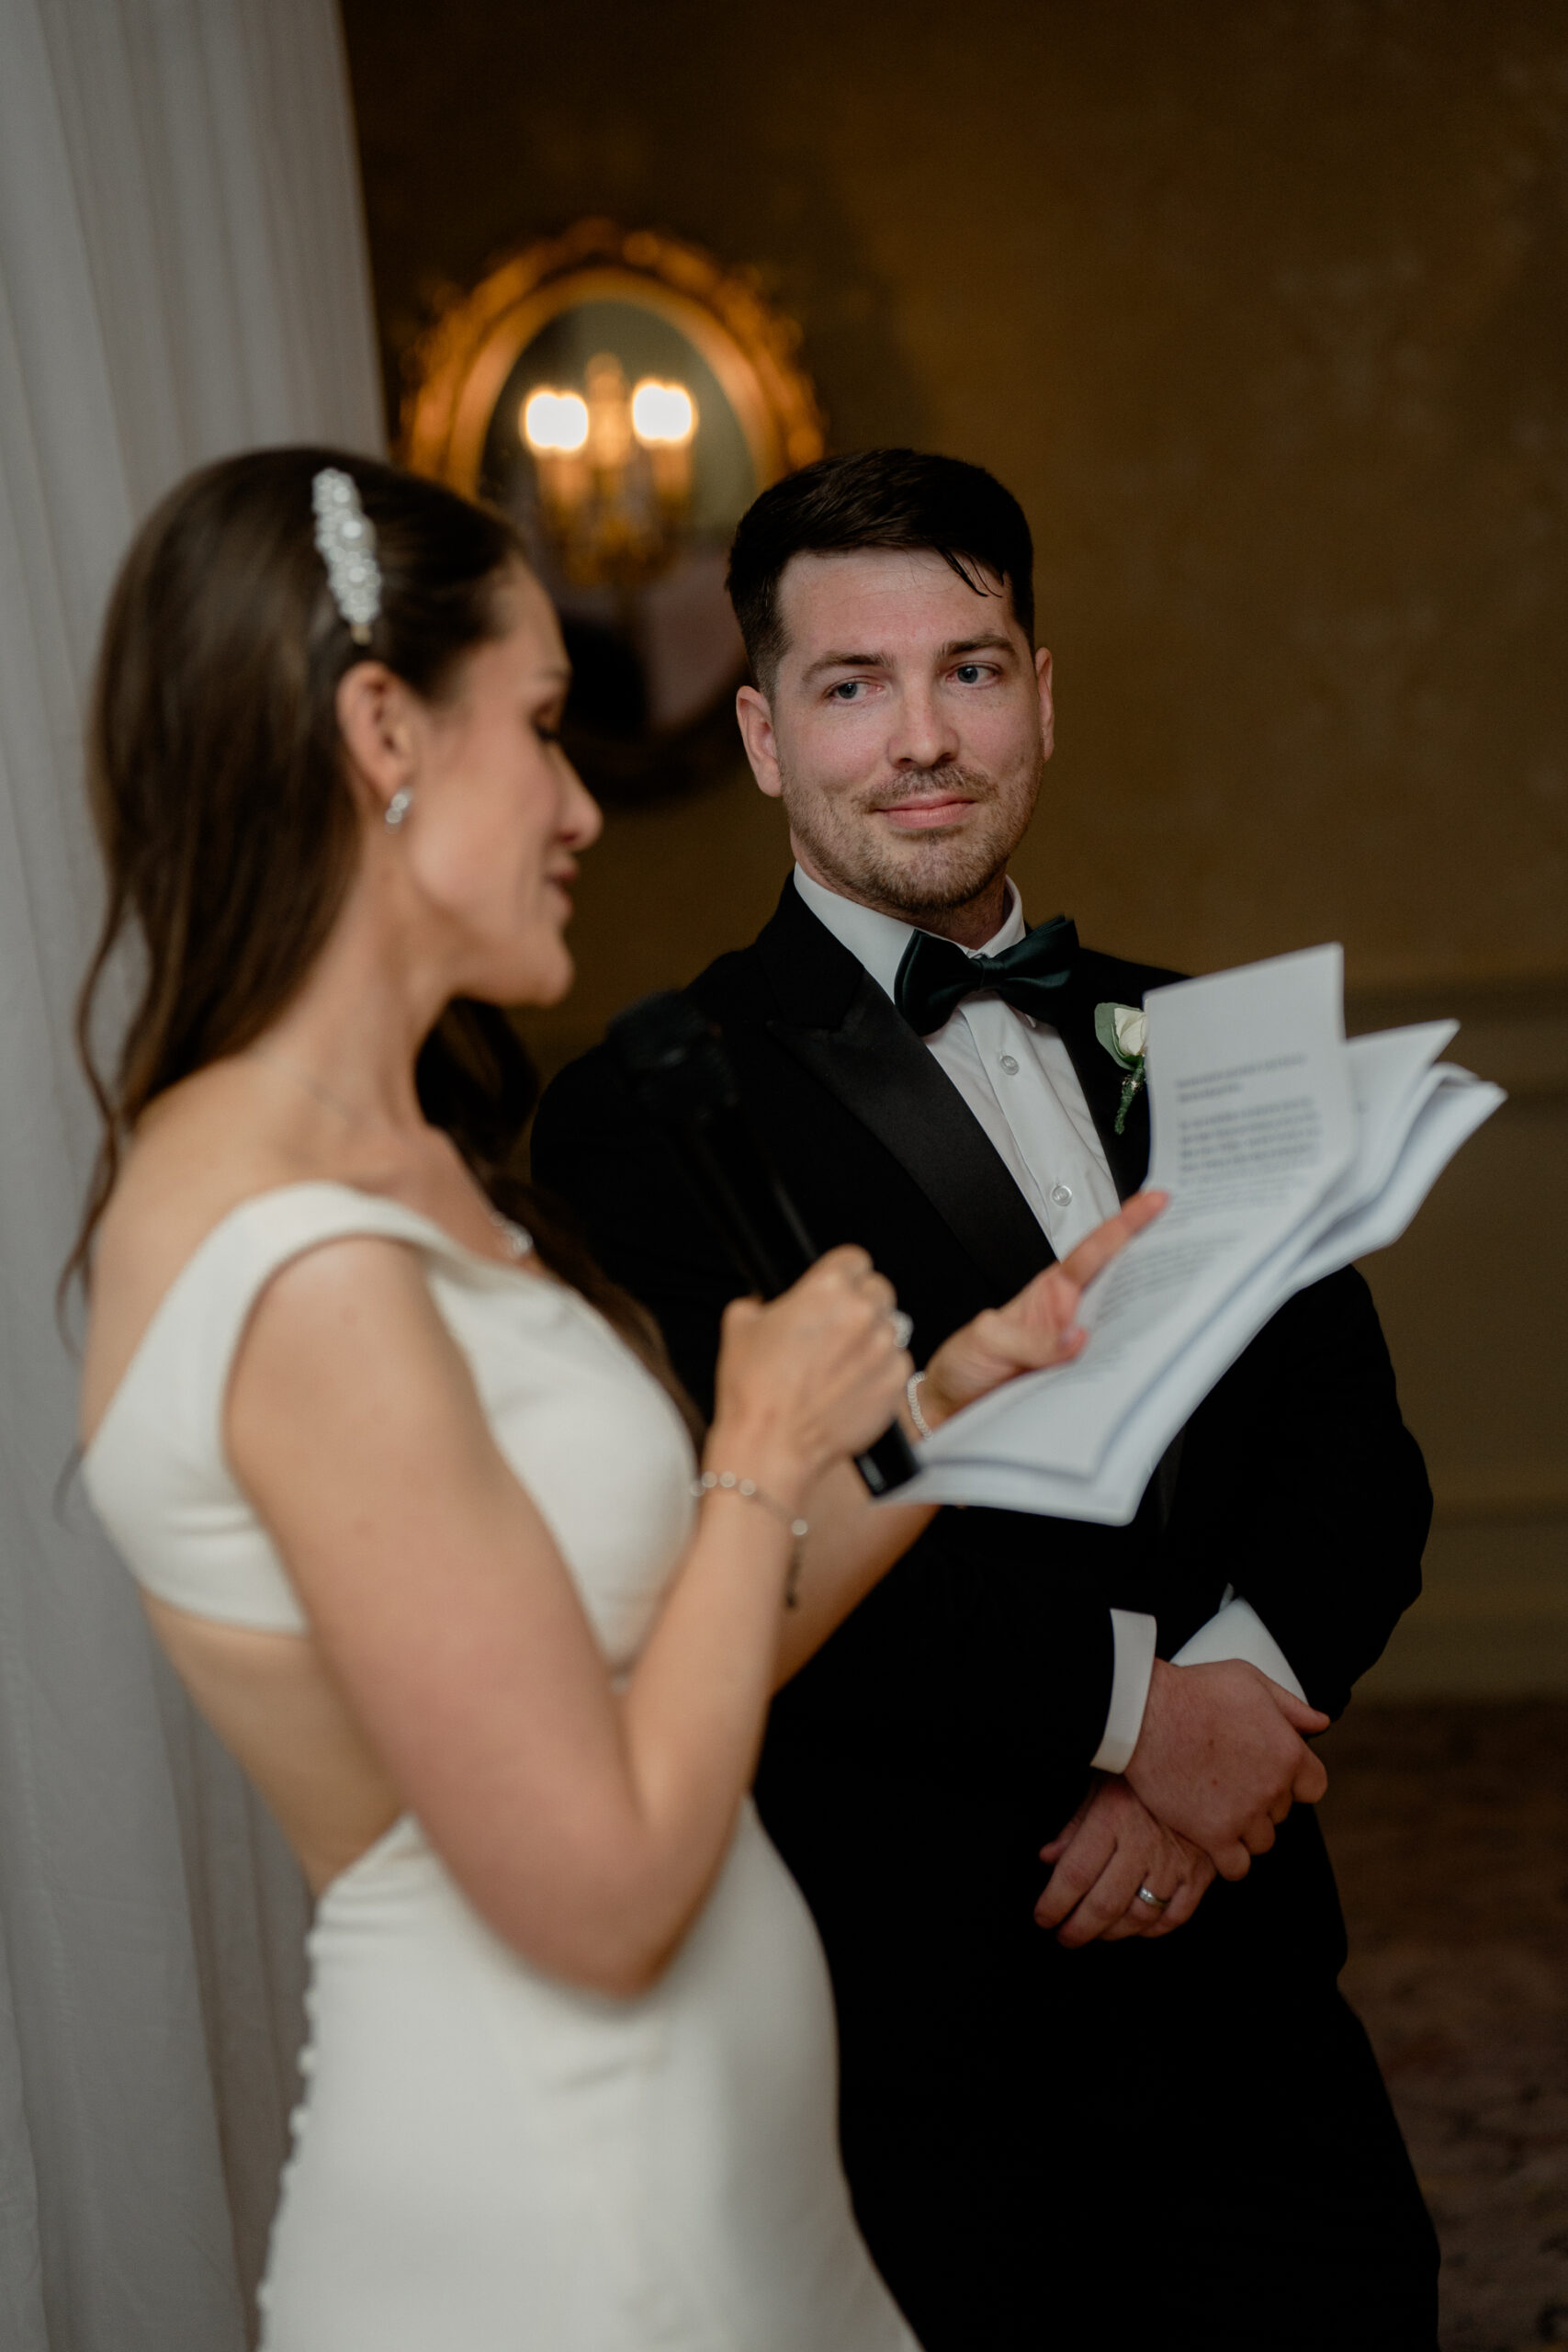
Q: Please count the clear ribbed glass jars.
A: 0